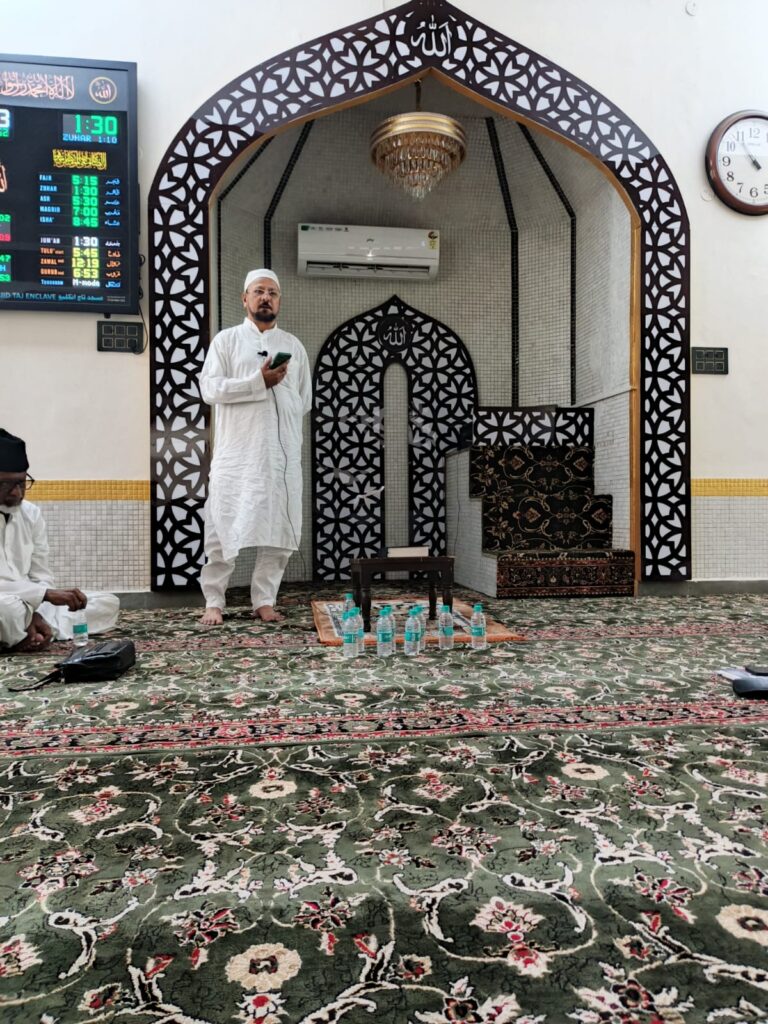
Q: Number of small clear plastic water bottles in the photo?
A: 10